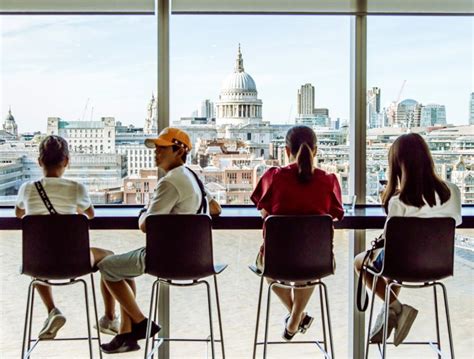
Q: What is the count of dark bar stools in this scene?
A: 4